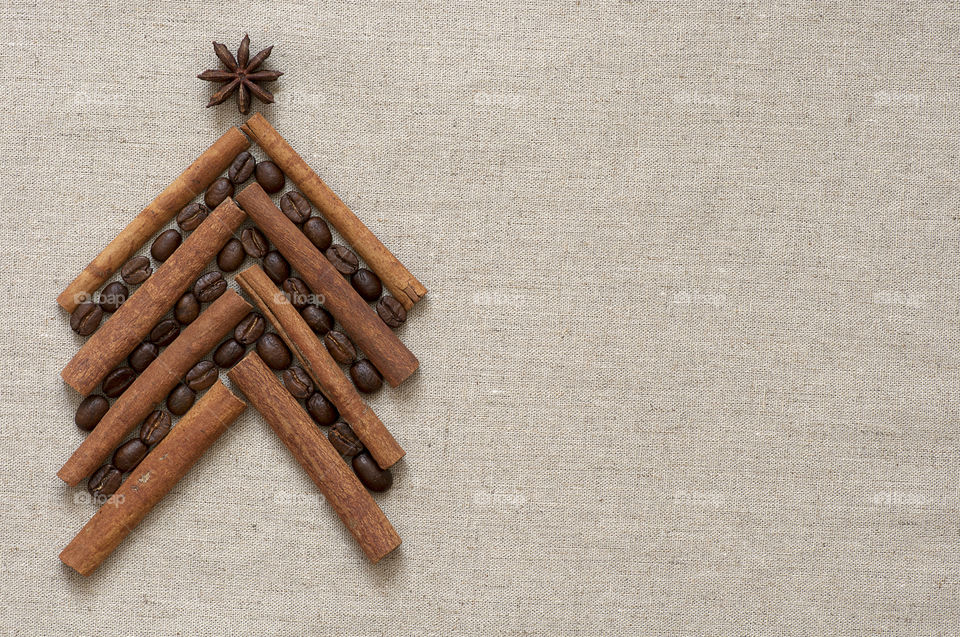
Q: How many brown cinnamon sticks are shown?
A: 8